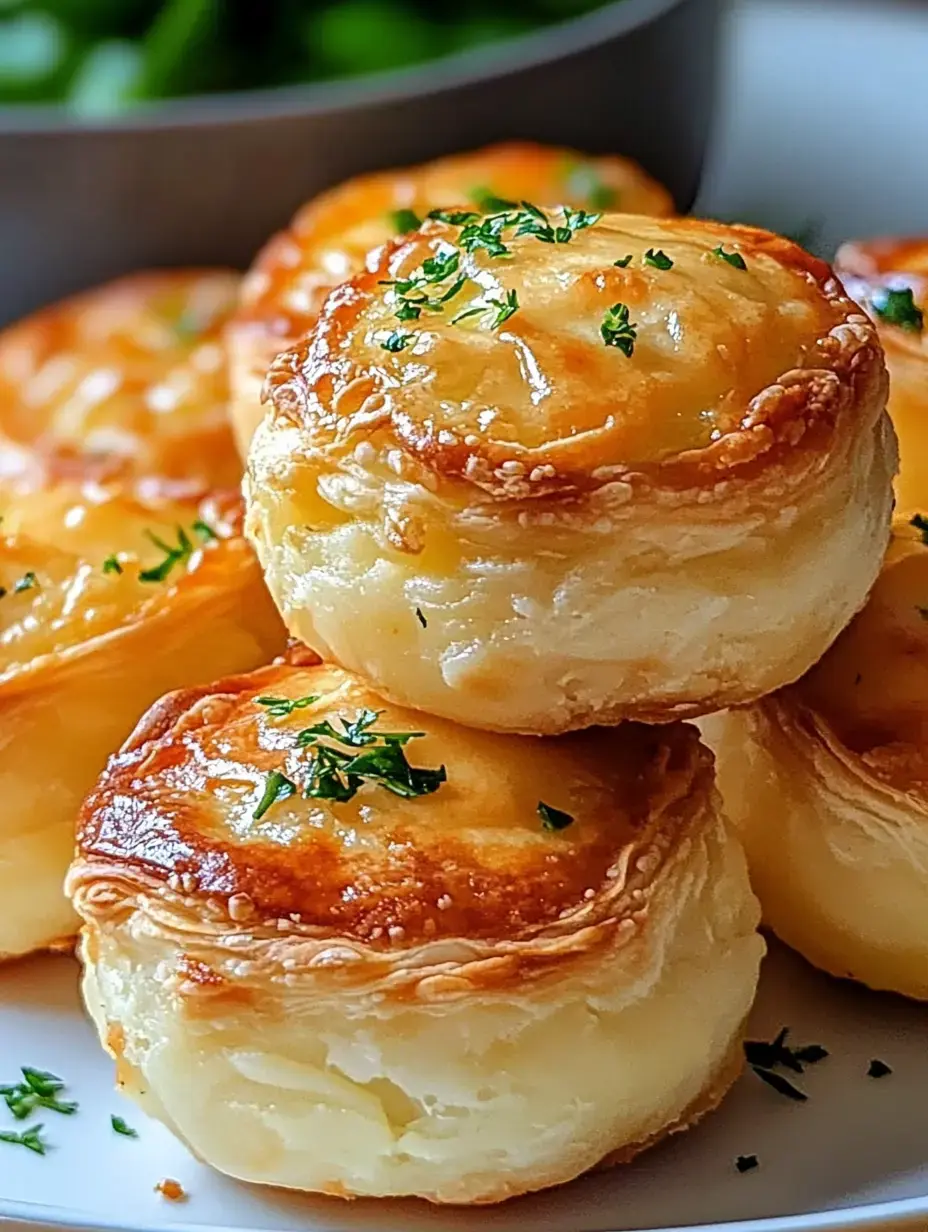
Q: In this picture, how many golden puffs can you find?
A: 7